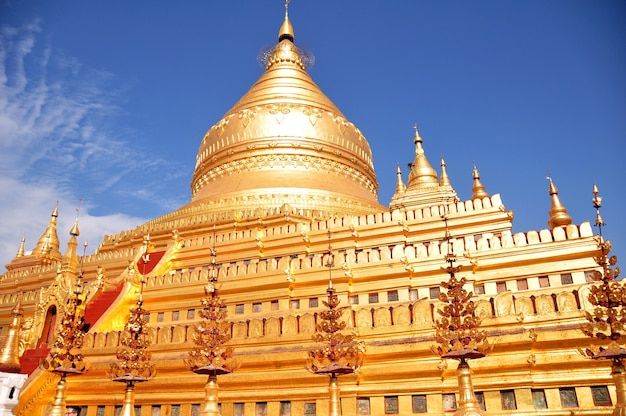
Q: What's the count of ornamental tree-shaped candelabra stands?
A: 6